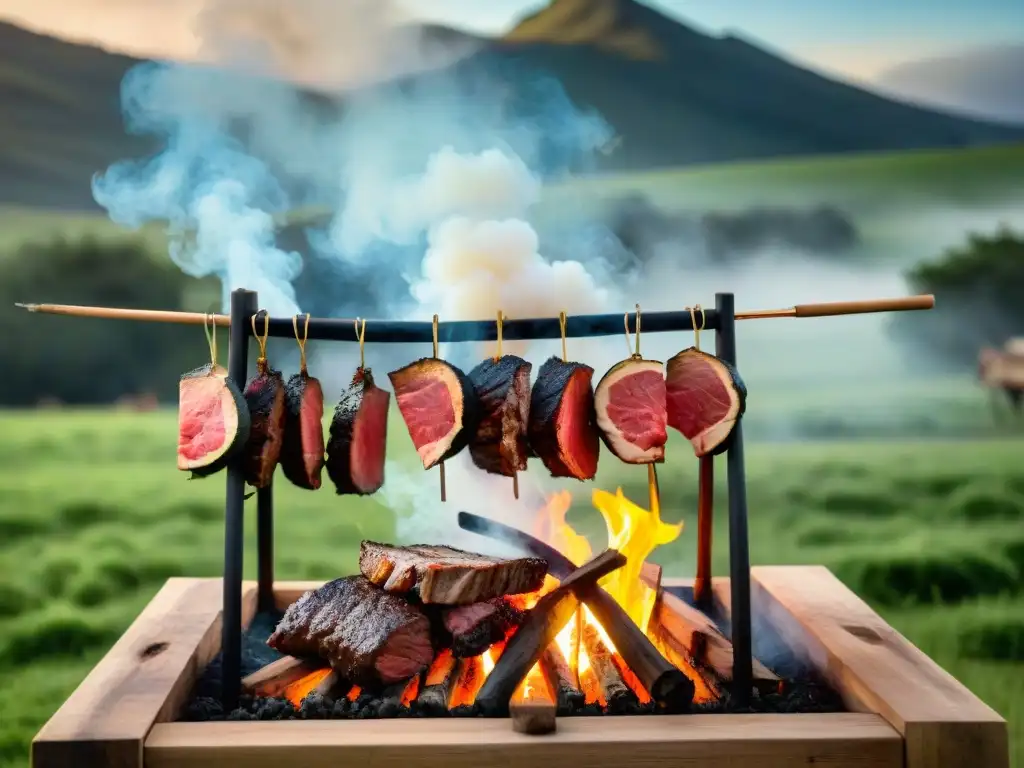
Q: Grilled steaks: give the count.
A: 12